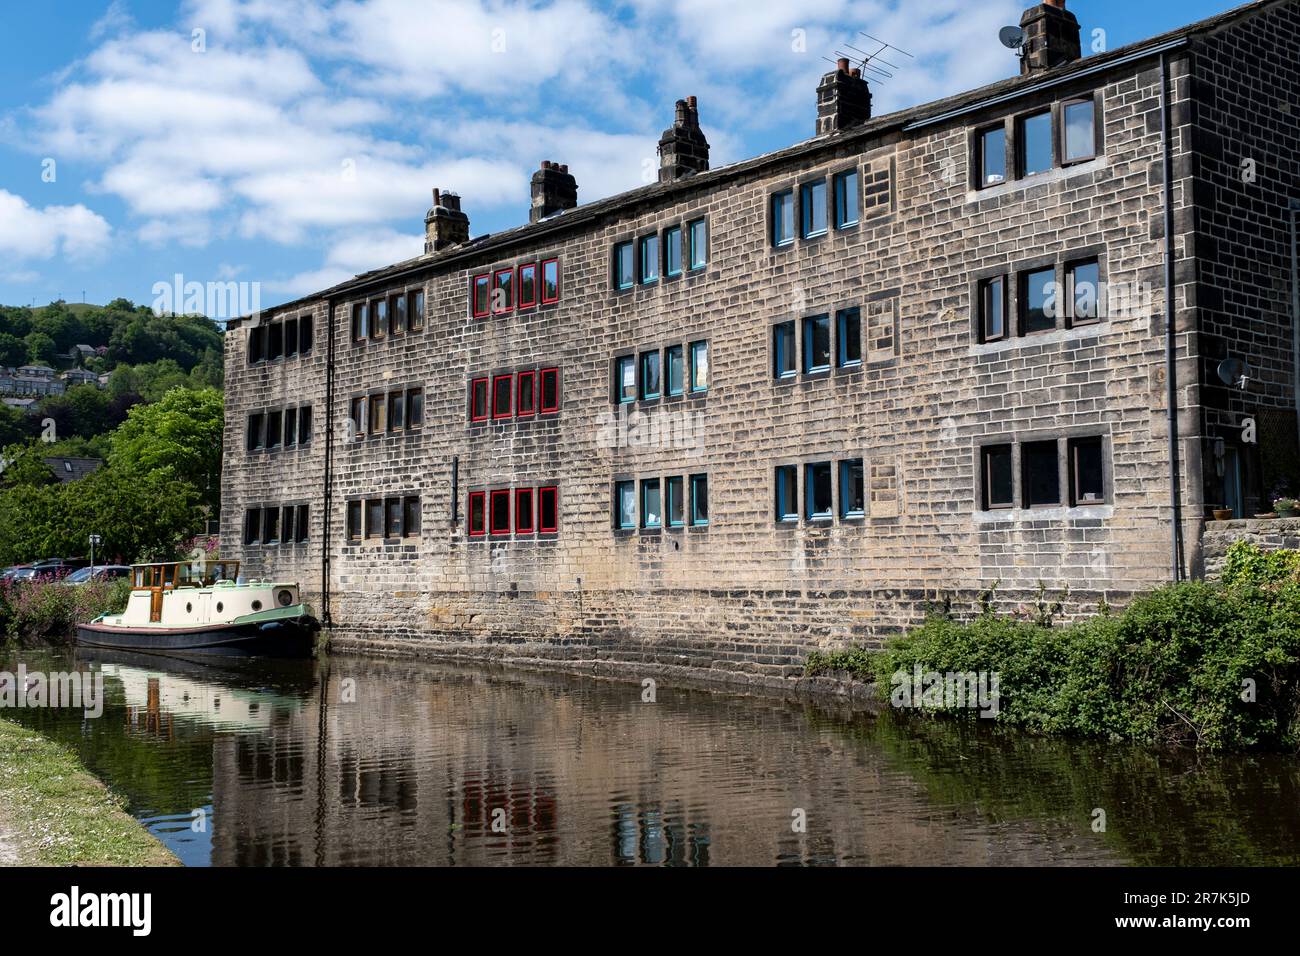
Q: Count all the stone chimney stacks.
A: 5